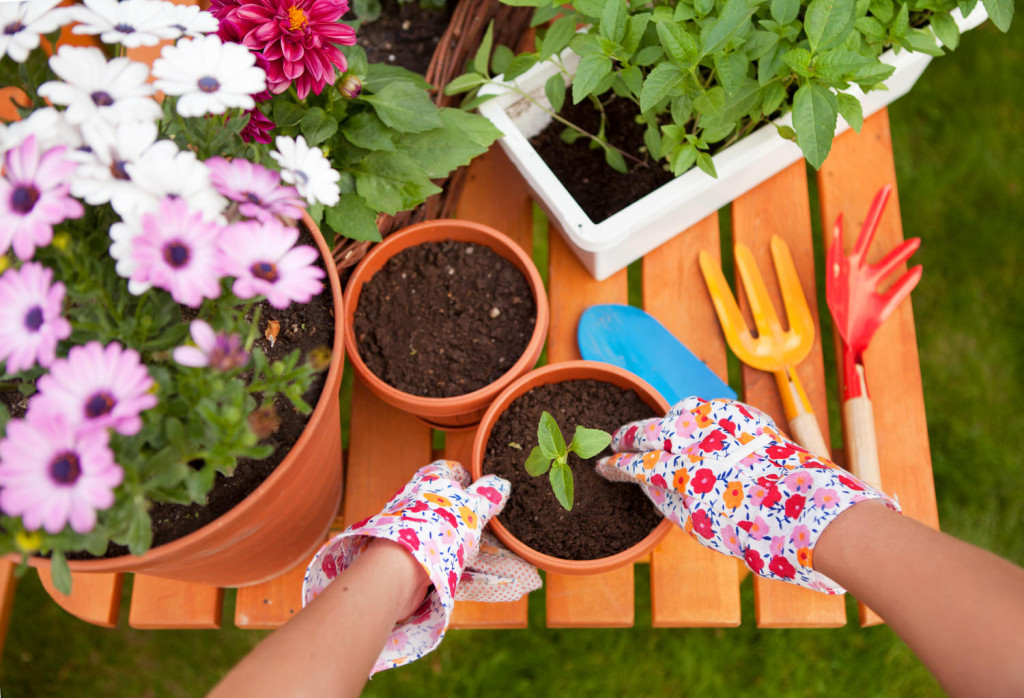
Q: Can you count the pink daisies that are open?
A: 7